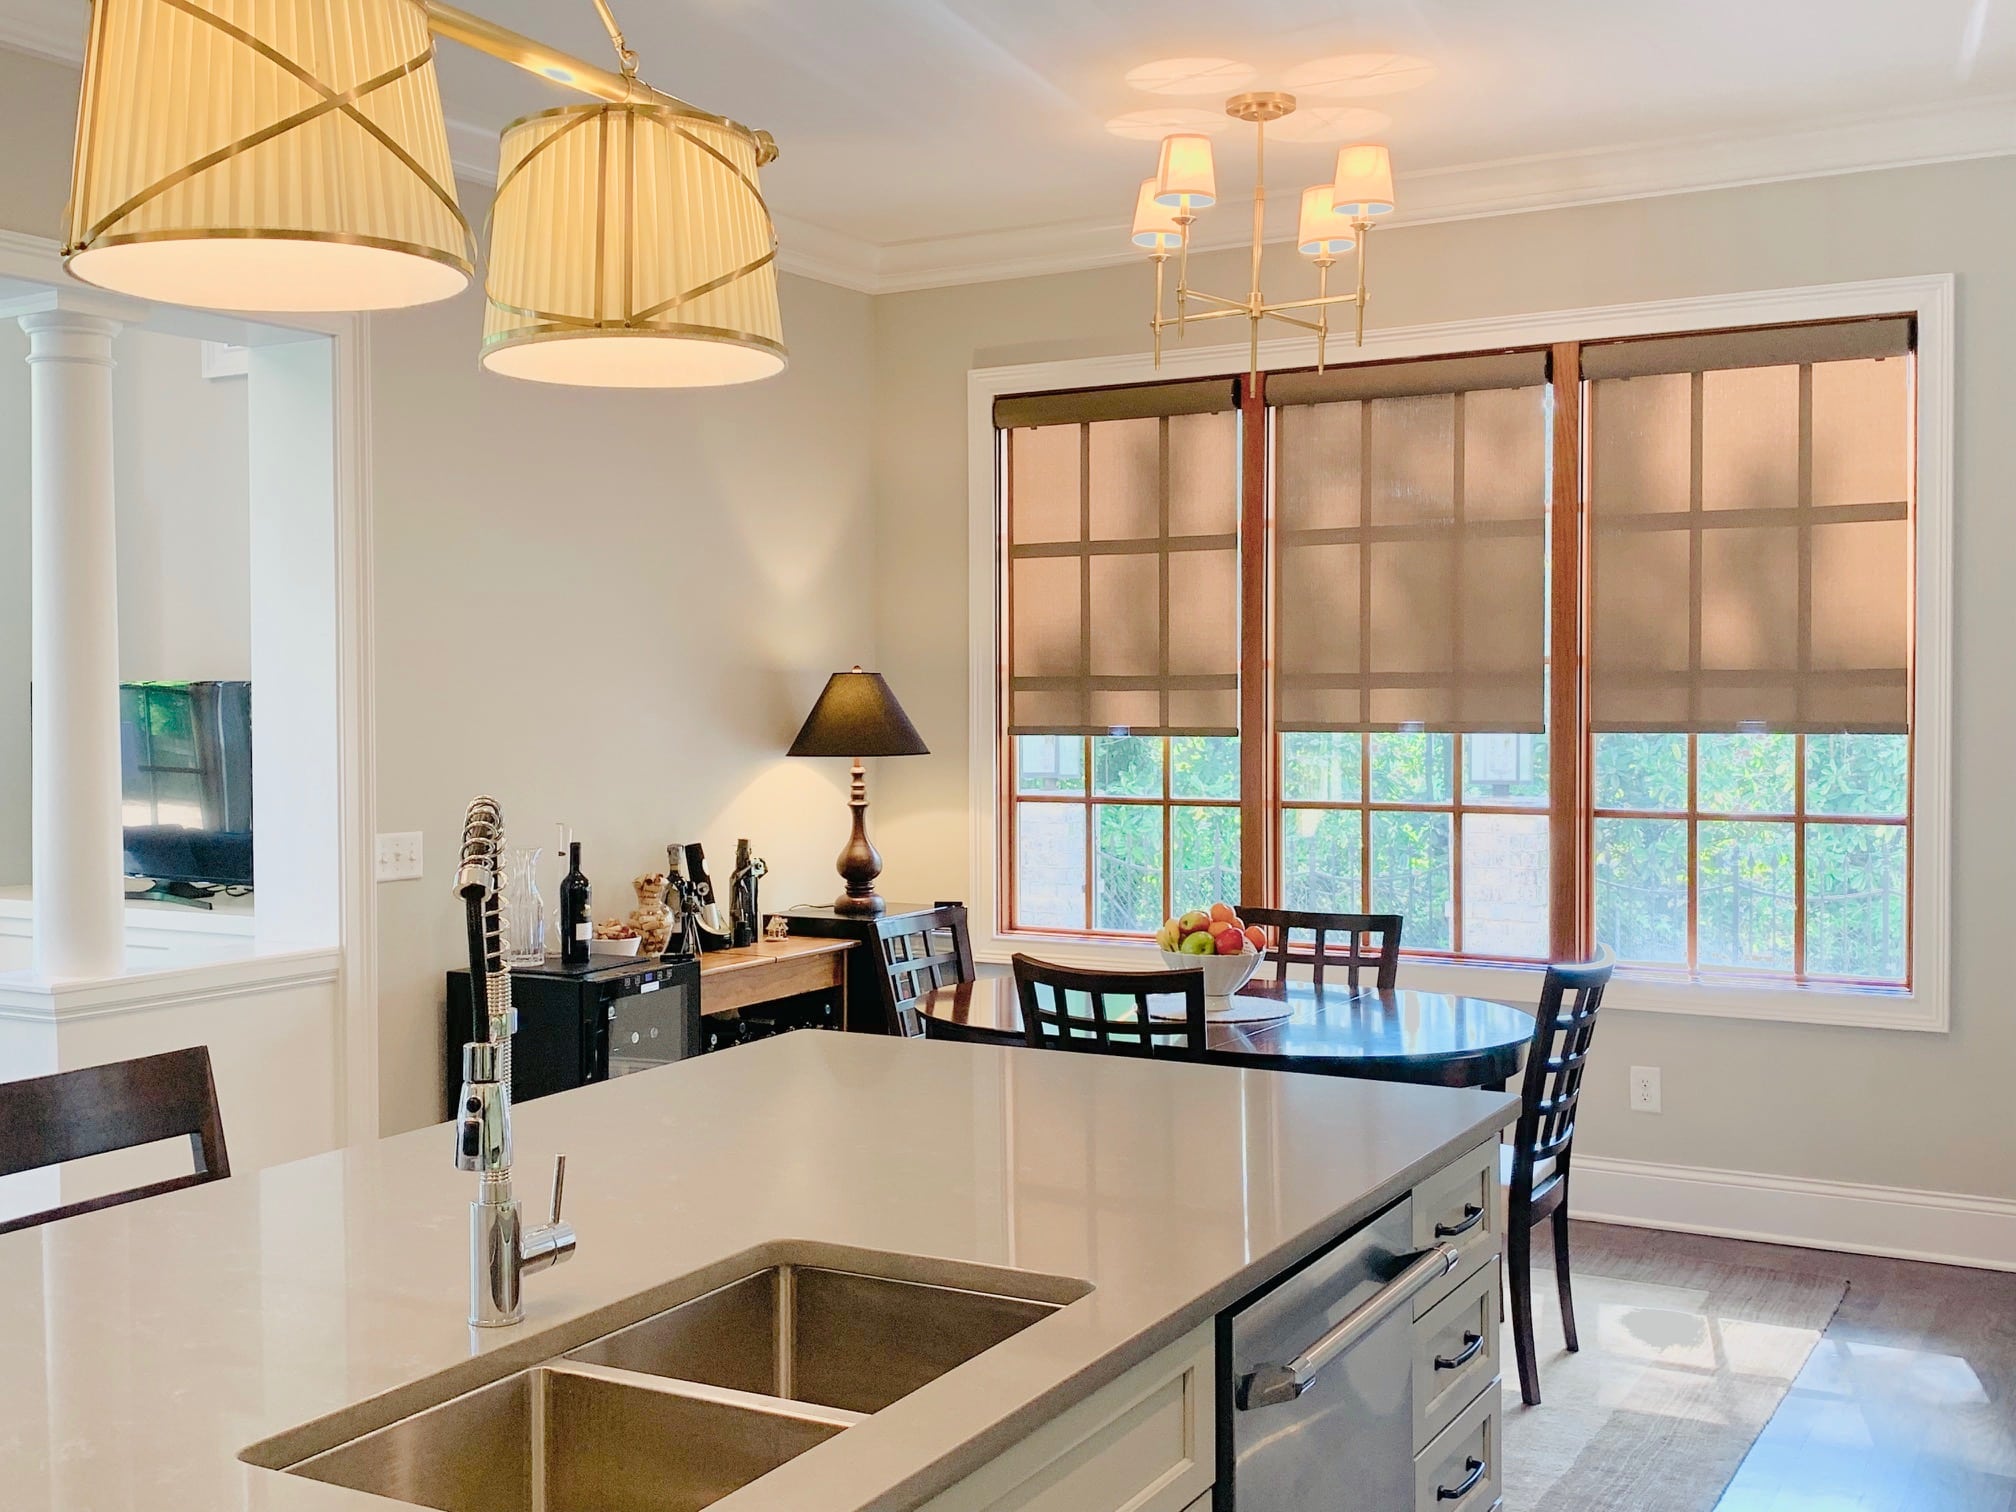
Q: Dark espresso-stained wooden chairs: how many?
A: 5